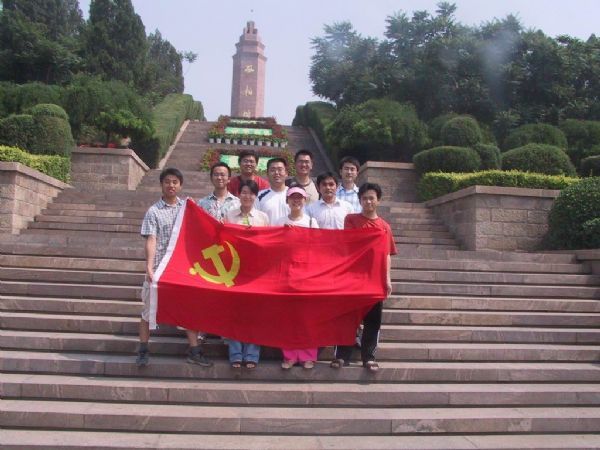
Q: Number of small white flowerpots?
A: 10